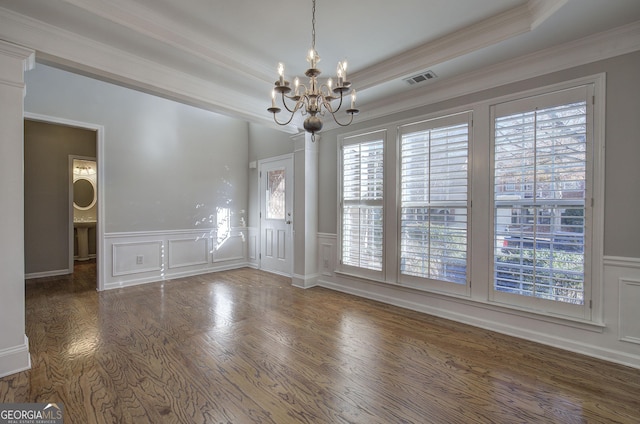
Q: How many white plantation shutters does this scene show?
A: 3